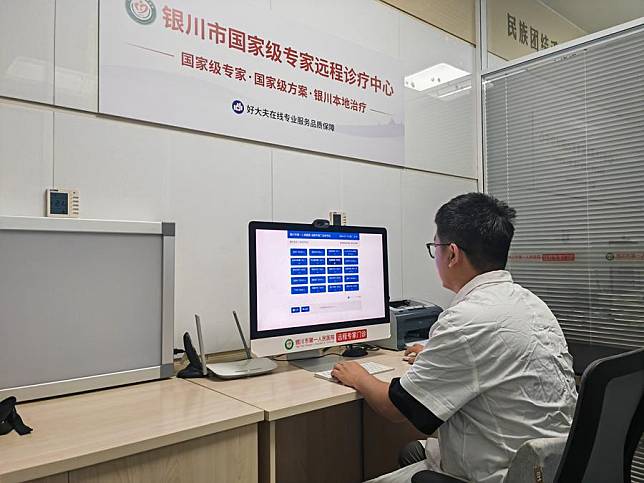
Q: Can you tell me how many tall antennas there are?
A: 2